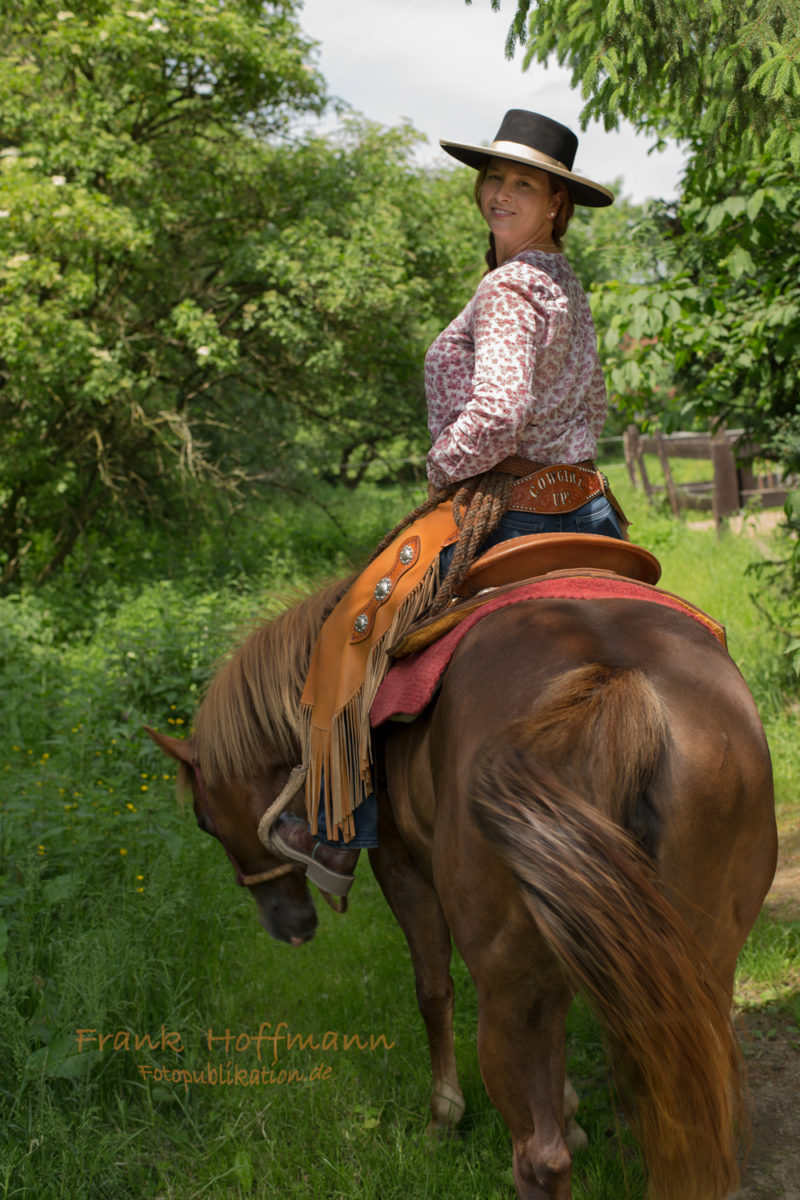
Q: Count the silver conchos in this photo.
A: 3